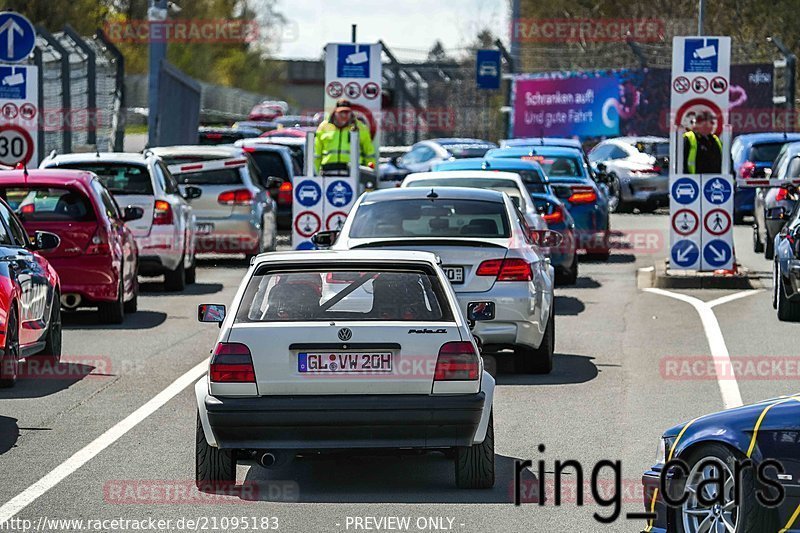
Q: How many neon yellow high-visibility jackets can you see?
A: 2